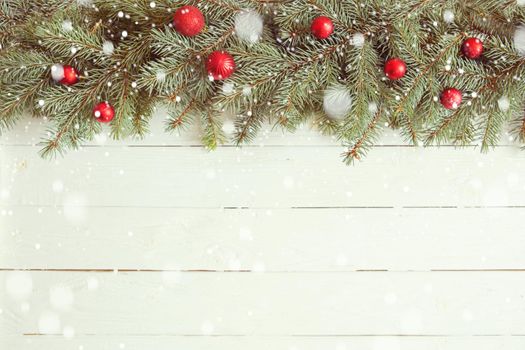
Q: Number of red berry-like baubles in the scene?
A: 8